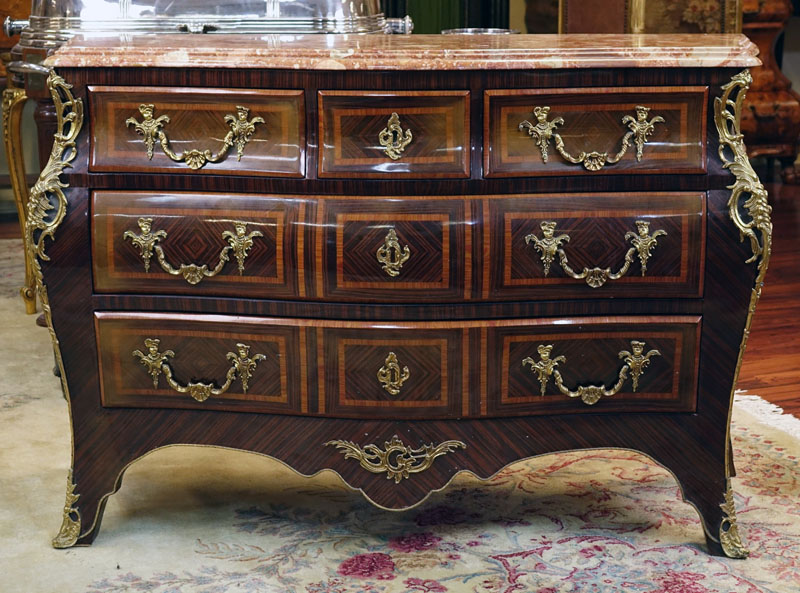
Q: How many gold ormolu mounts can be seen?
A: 14